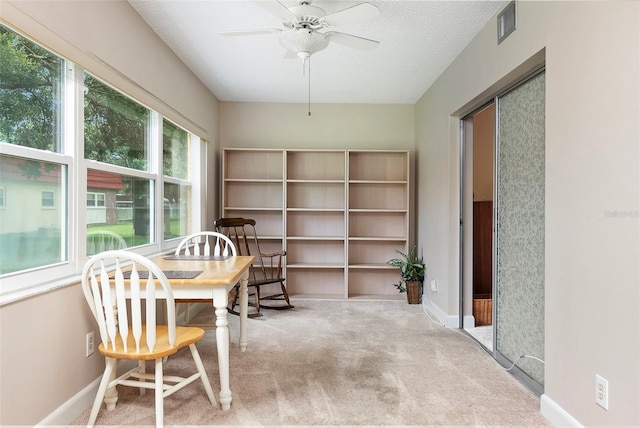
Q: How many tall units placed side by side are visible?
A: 3